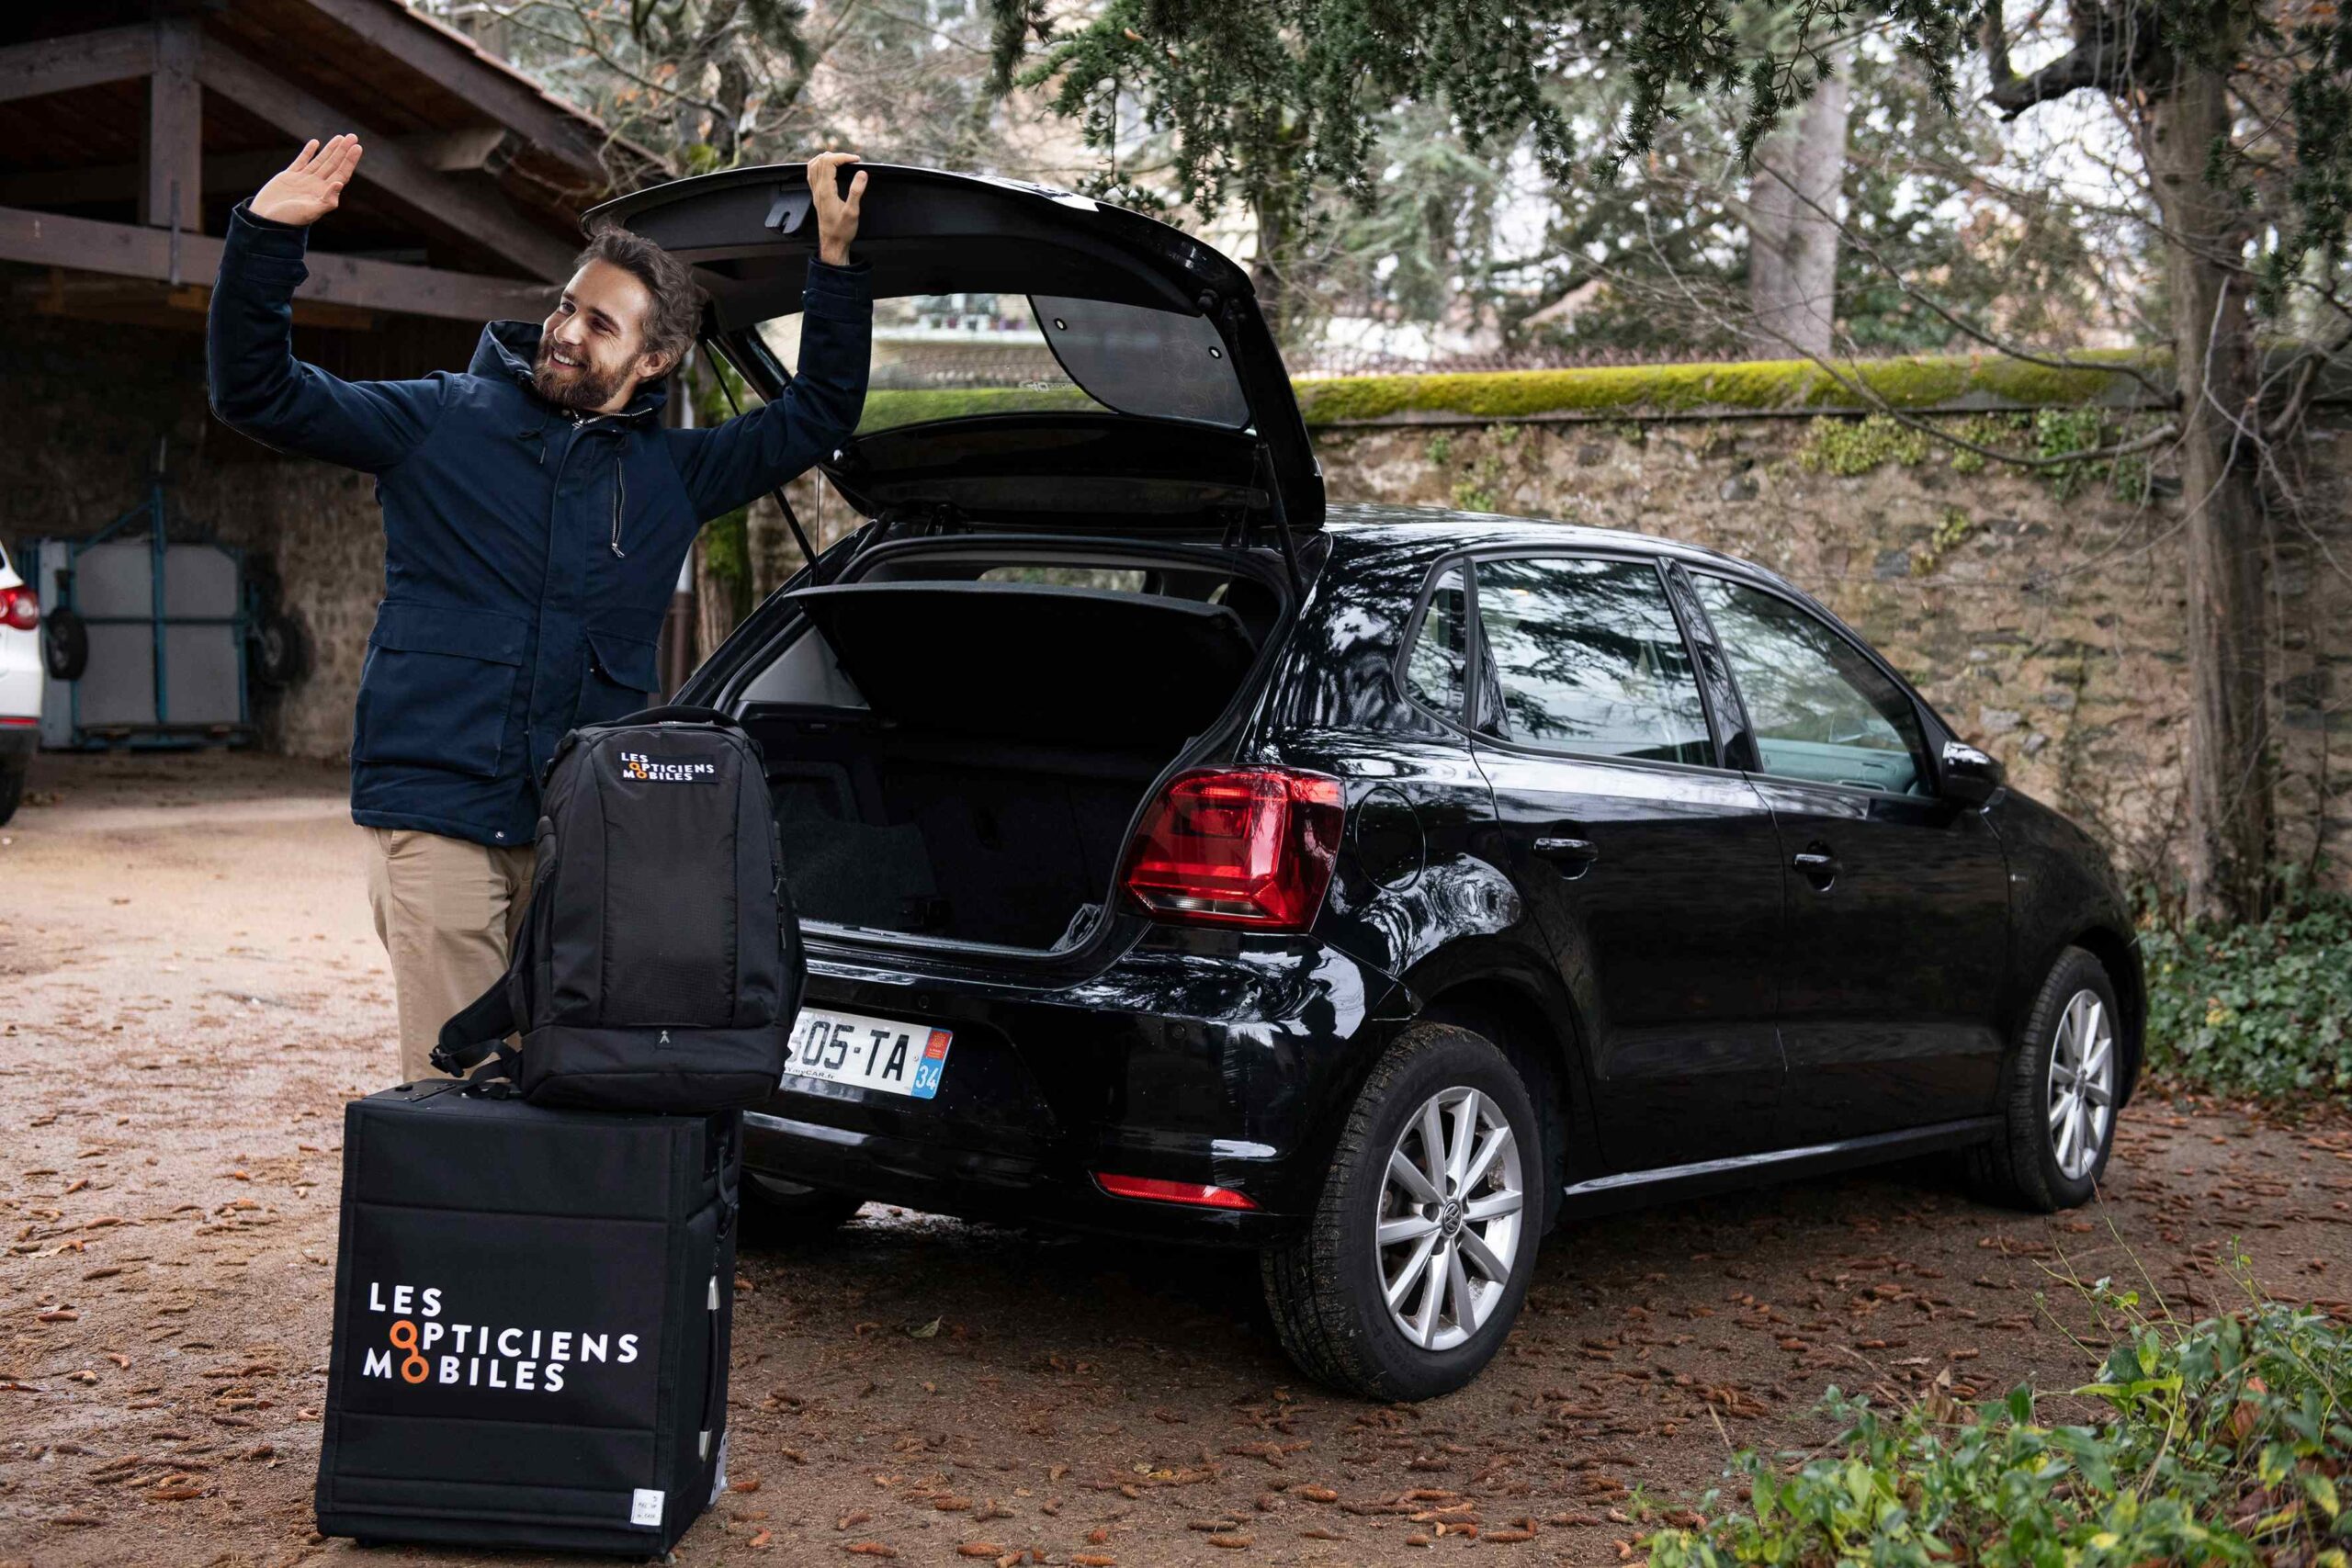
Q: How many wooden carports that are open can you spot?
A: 1